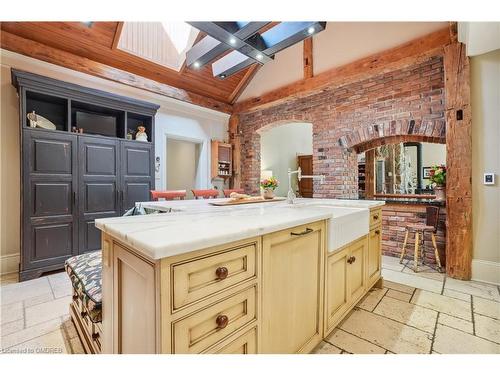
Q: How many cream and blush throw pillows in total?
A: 0